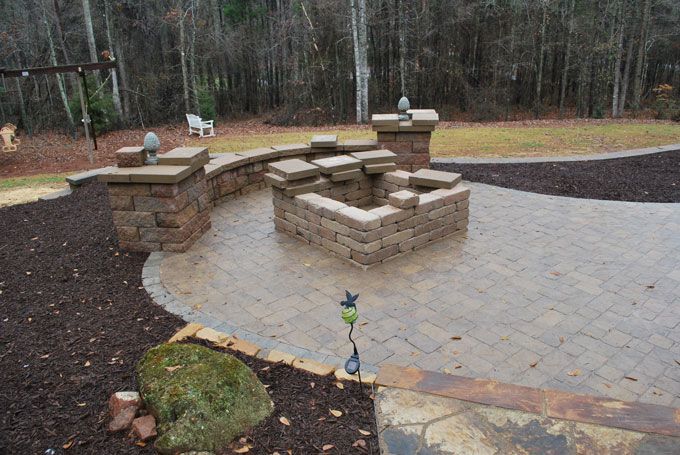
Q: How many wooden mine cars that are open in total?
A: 0